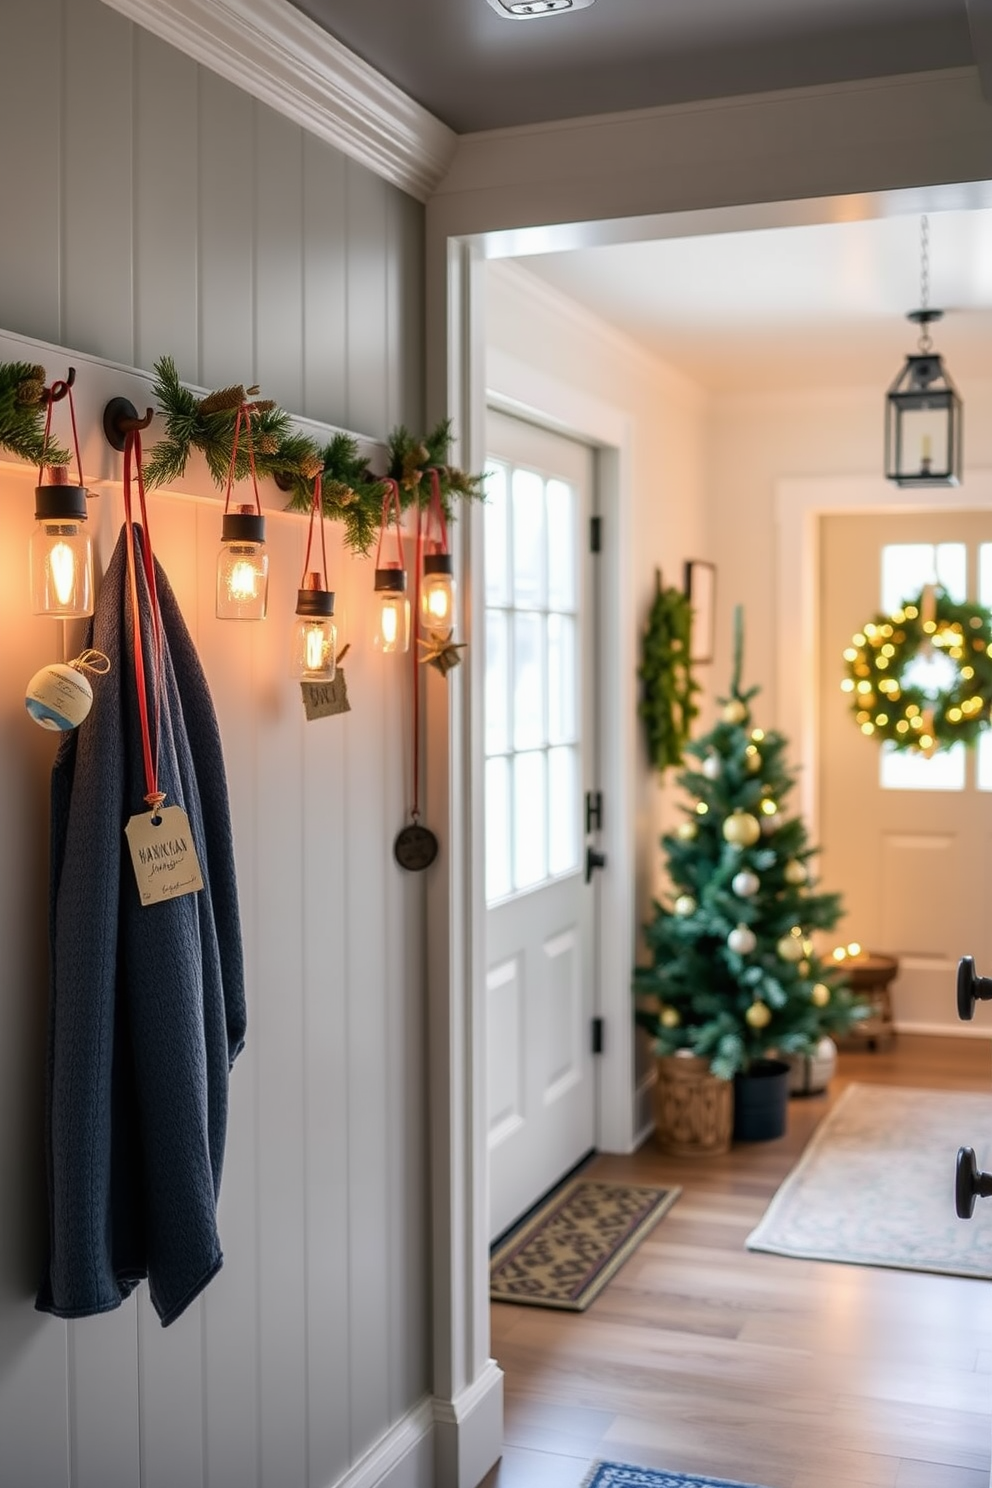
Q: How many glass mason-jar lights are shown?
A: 5